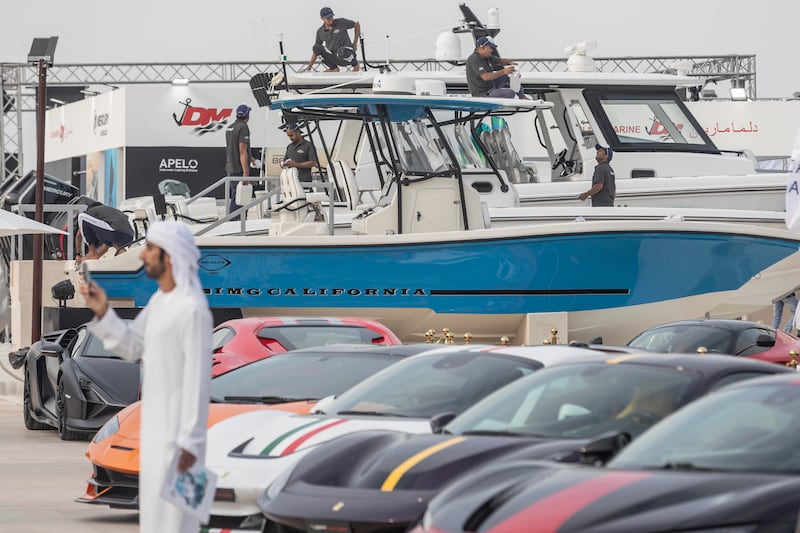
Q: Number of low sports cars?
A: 7